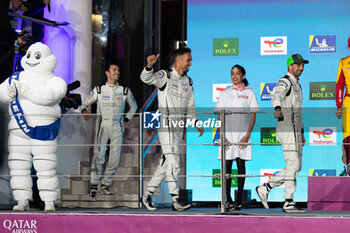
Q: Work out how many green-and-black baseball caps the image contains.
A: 1